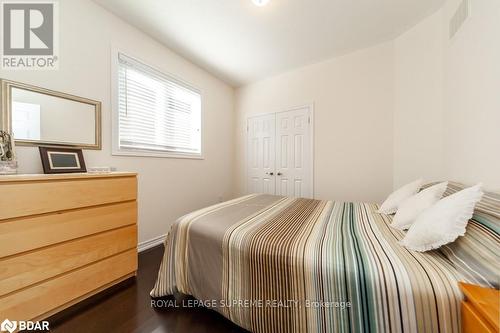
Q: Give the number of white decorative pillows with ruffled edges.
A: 3